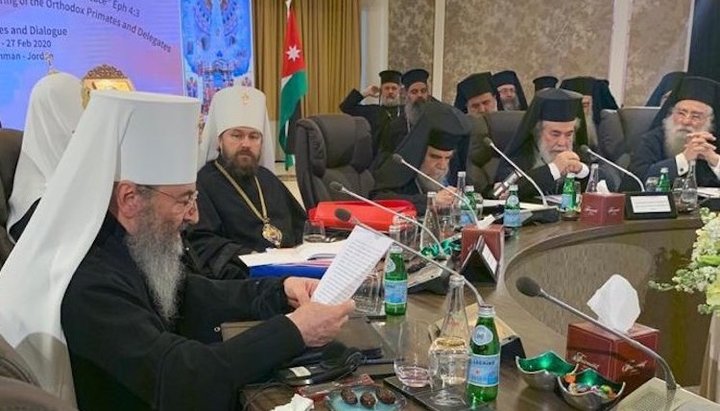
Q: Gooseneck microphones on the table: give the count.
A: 6